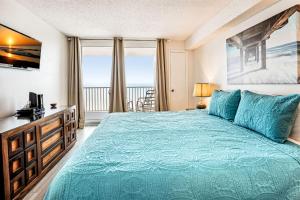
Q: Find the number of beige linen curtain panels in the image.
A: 3